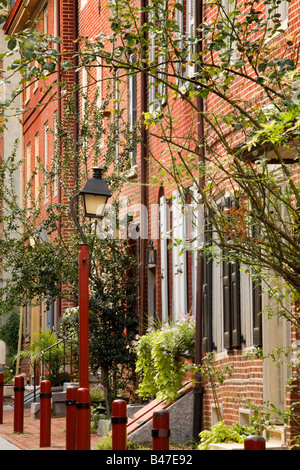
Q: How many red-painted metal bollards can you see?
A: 8